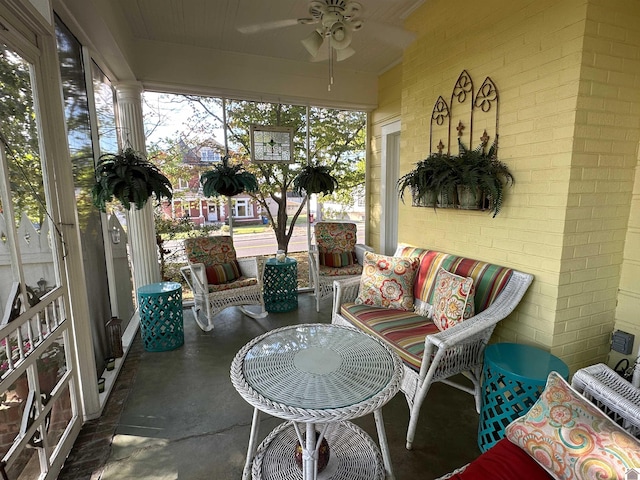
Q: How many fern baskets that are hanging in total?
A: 3